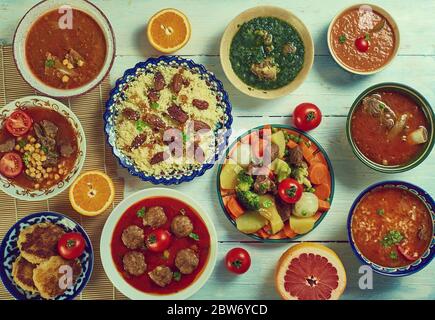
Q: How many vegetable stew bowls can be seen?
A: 1